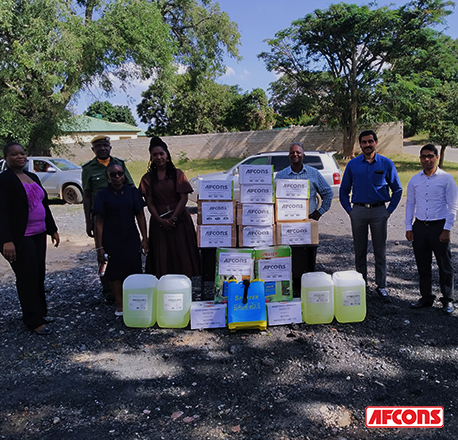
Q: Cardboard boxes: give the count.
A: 14